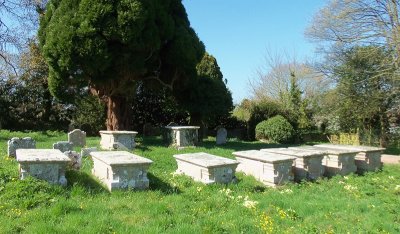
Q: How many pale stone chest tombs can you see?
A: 9